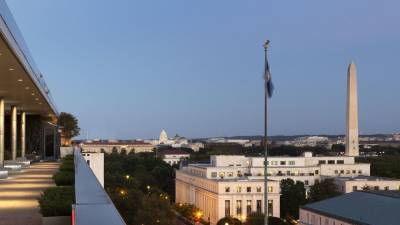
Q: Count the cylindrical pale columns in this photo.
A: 3